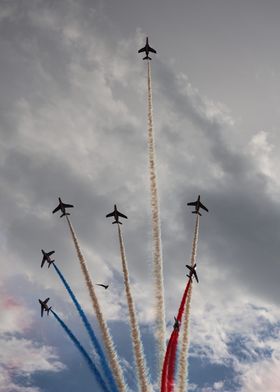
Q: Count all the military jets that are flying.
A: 8